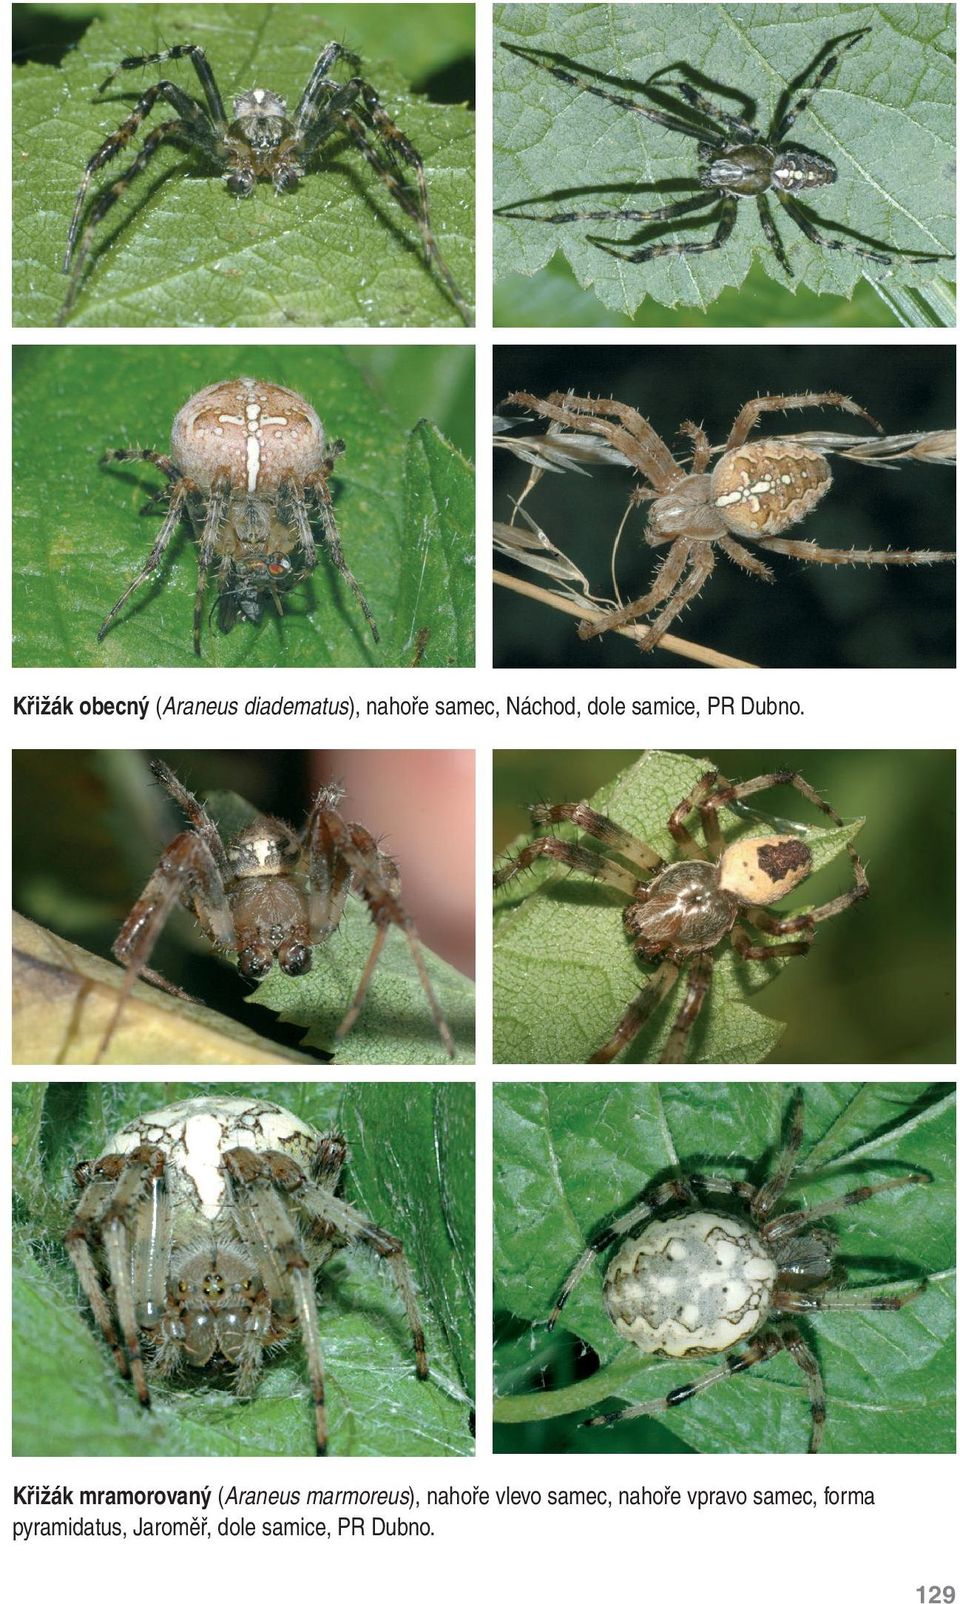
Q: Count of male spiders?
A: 4